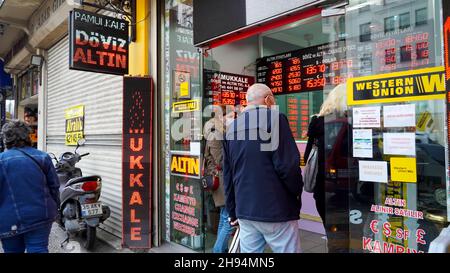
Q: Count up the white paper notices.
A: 5